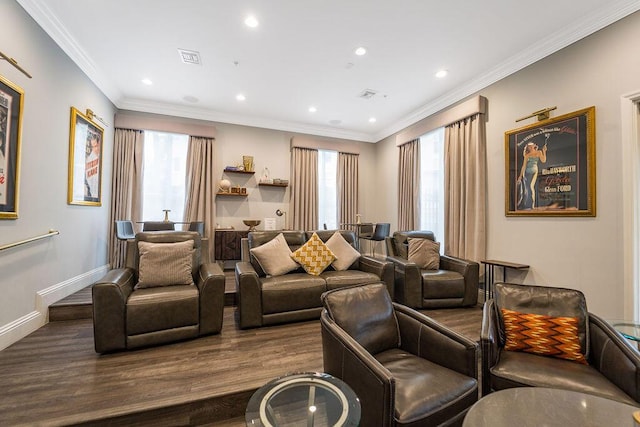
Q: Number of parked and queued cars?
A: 0